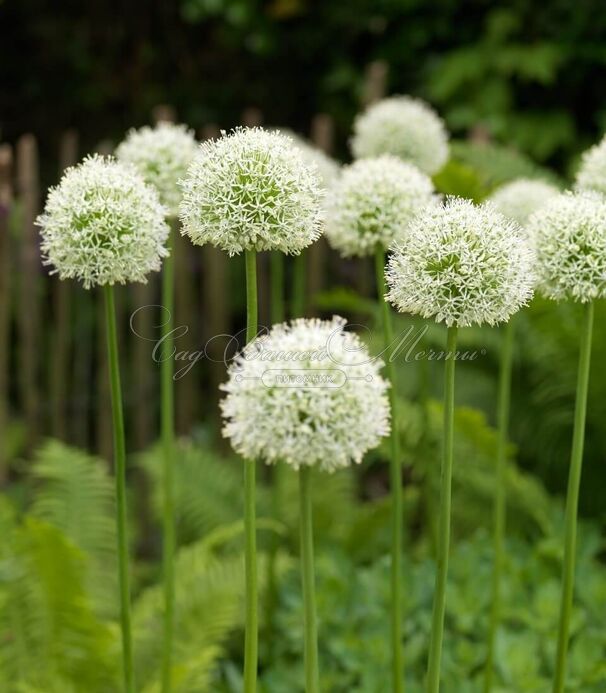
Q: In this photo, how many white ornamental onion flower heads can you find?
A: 11